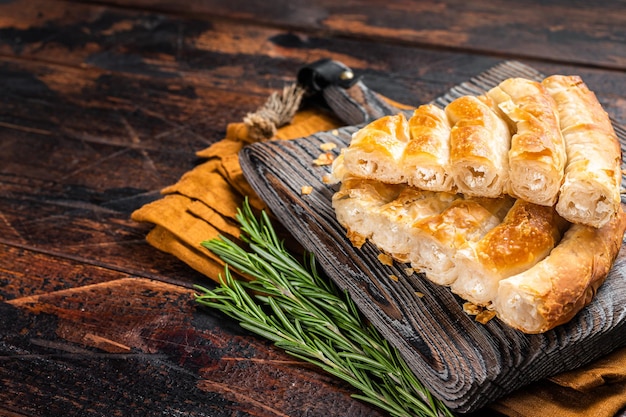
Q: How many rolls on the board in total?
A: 10